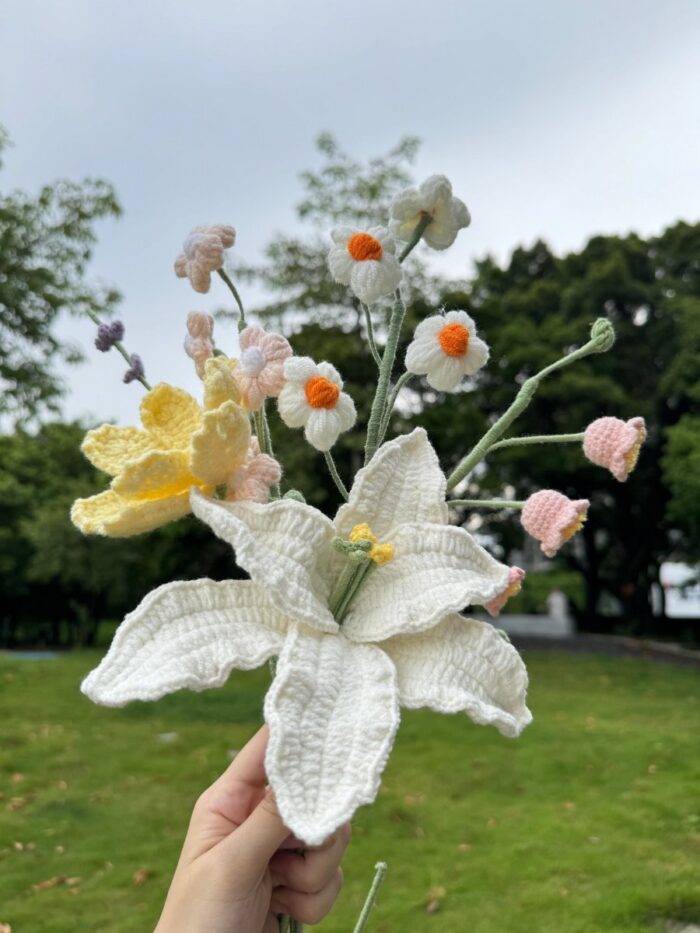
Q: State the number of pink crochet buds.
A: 3